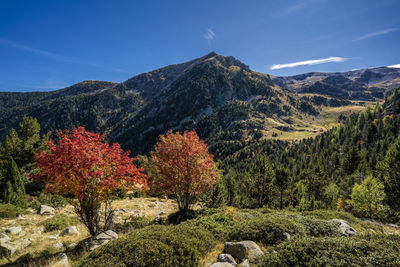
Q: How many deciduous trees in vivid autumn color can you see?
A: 2